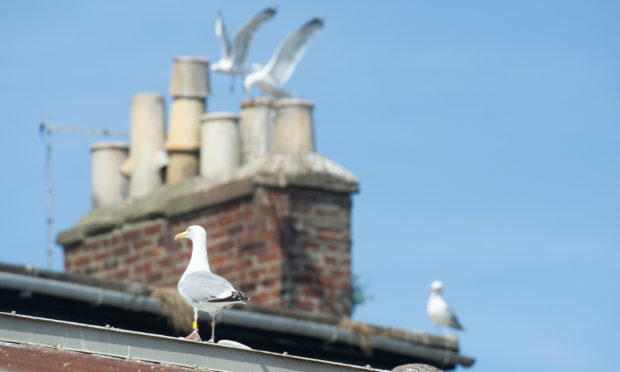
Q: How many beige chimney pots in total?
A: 6